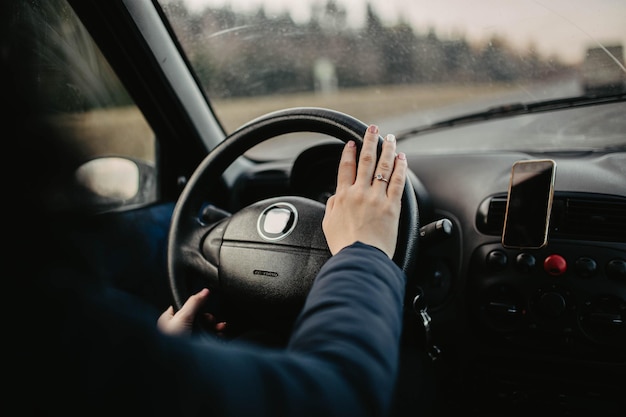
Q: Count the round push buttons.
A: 5